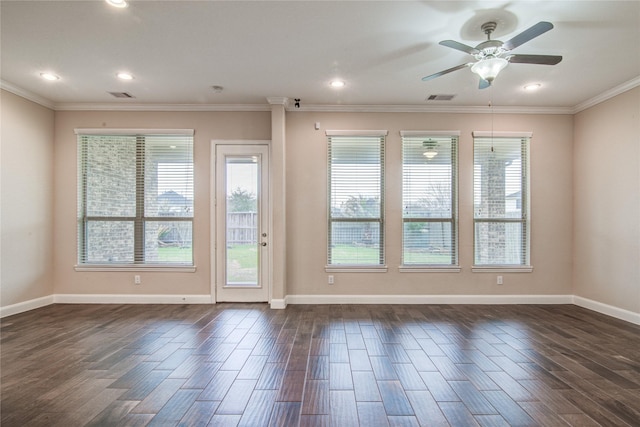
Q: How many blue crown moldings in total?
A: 0